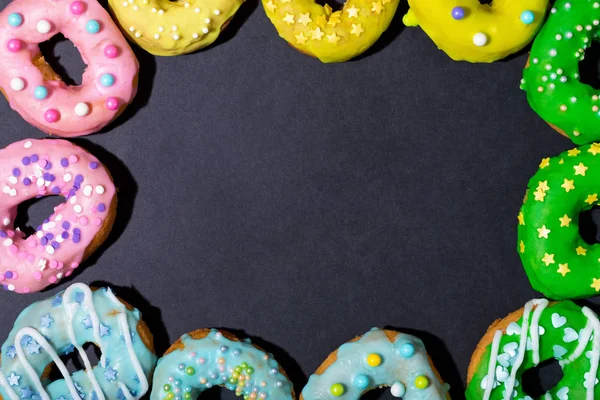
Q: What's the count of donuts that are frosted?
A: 11